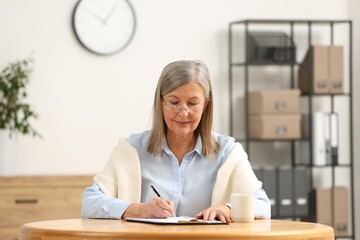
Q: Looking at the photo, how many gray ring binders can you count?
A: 4